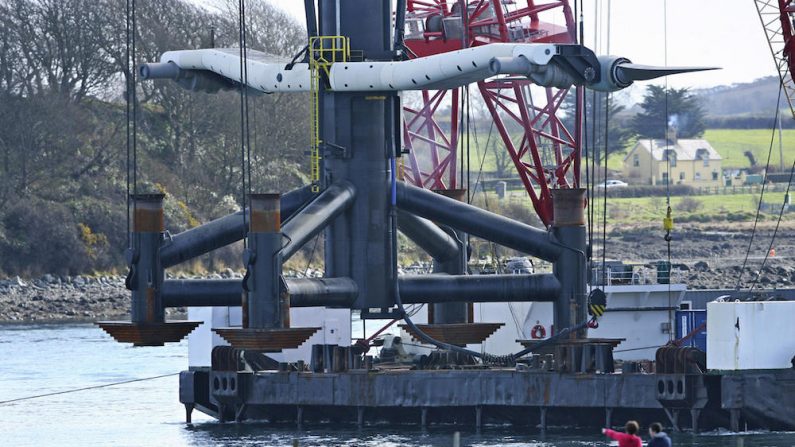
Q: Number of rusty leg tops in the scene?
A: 4